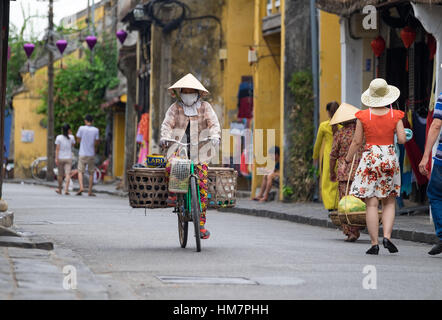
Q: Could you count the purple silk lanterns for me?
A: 4